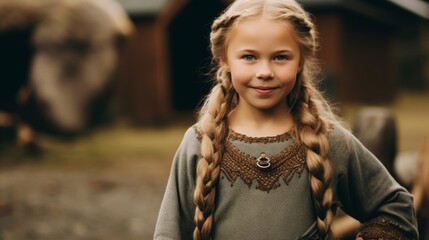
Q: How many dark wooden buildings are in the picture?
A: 2